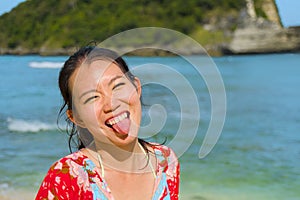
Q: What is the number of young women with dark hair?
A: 1